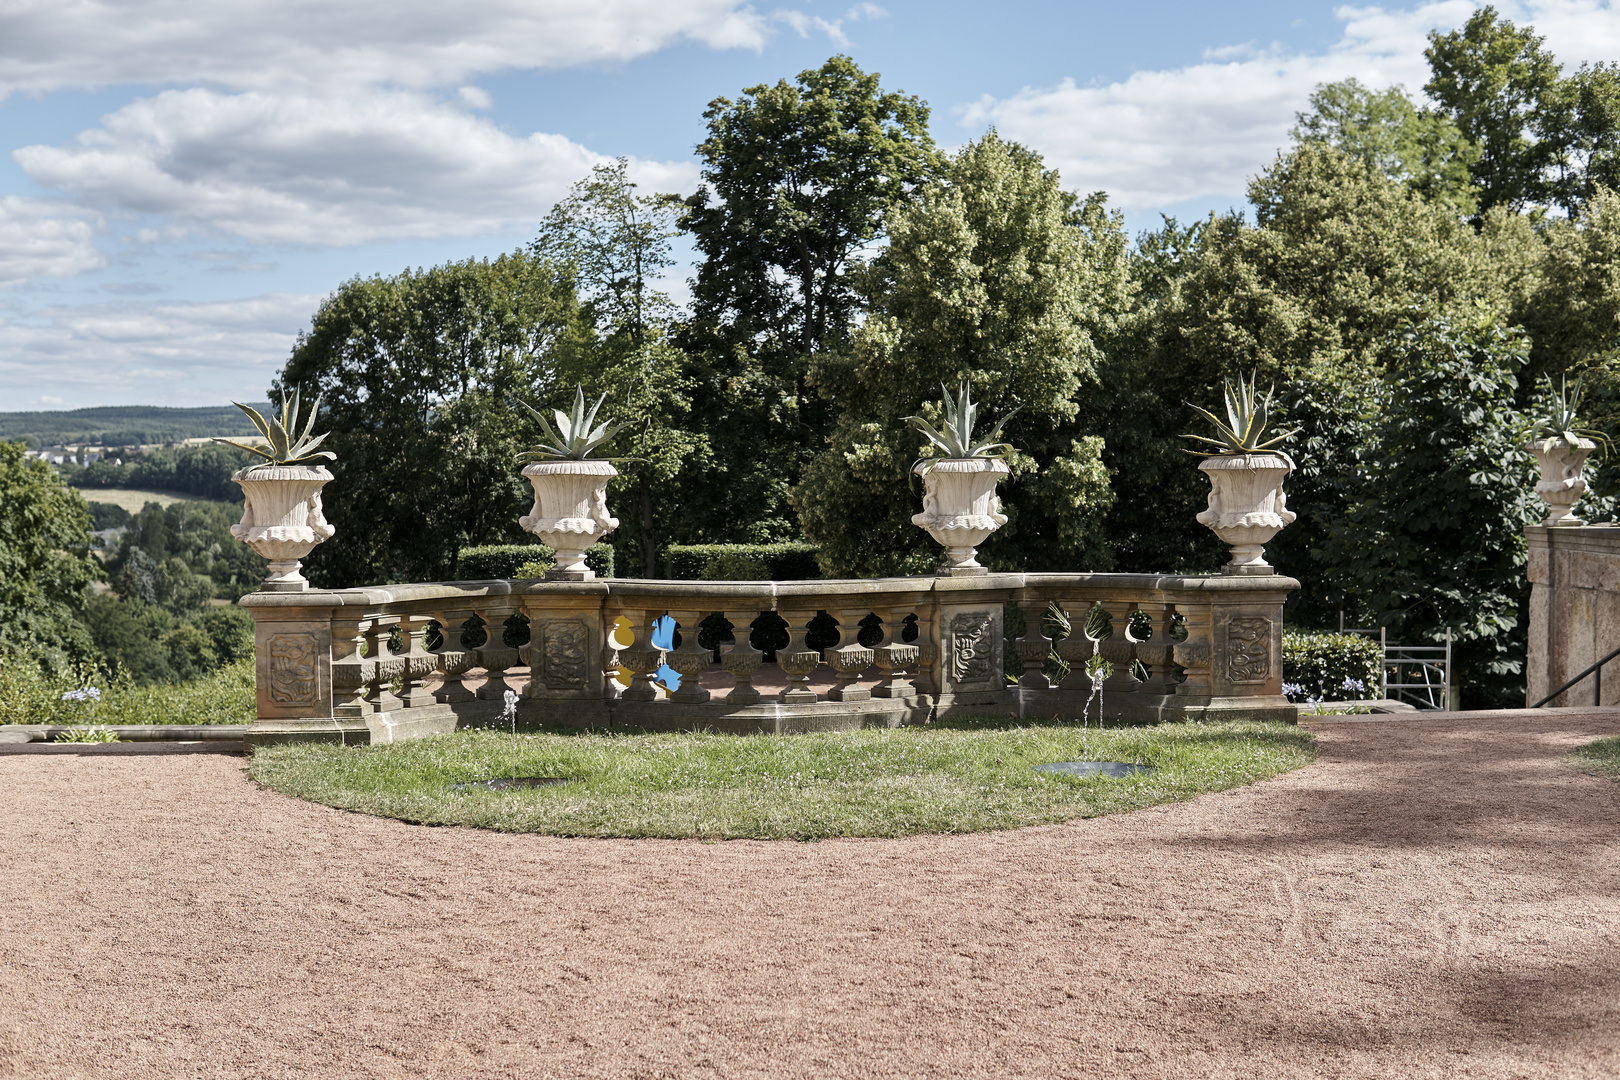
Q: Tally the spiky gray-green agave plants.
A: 5